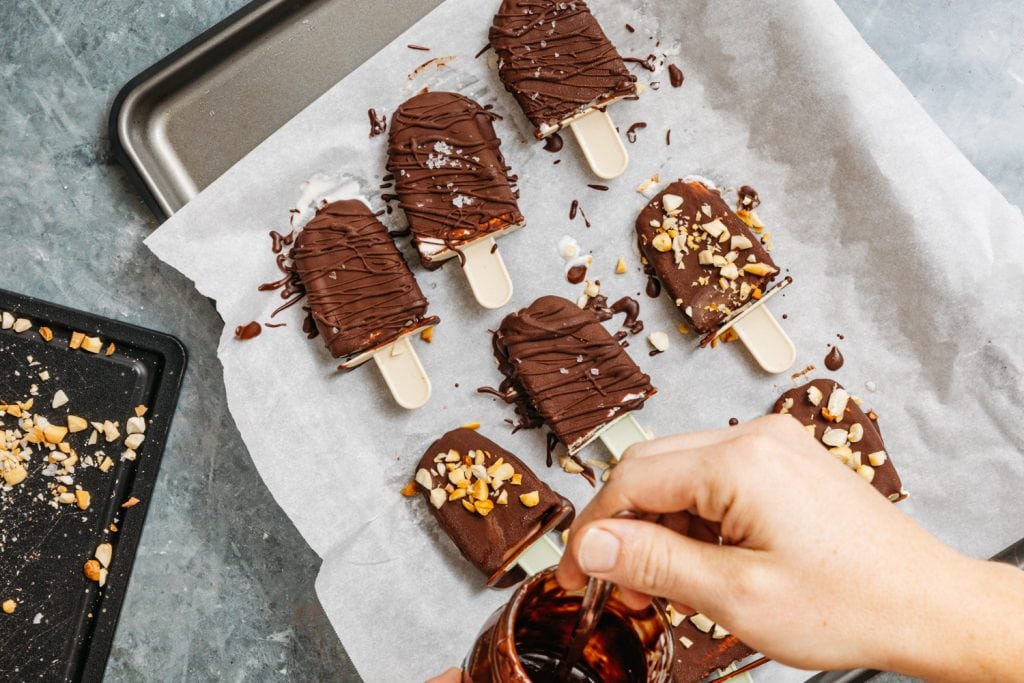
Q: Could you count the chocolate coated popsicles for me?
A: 8